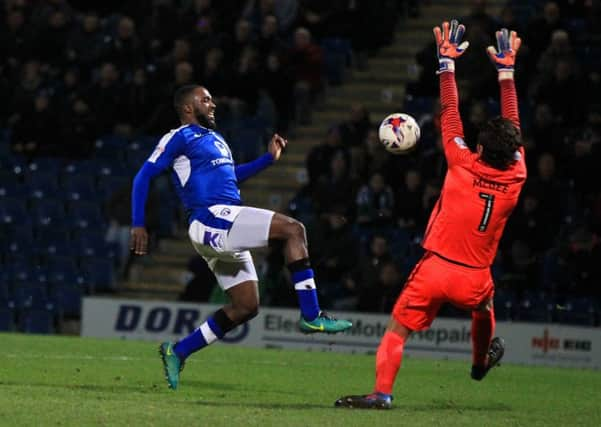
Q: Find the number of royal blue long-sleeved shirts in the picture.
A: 1